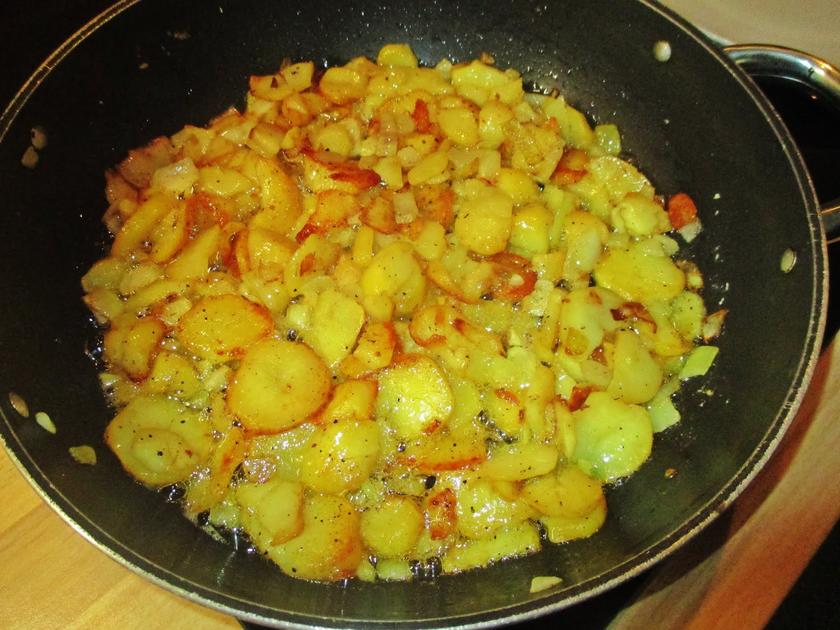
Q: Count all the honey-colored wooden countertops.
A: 1